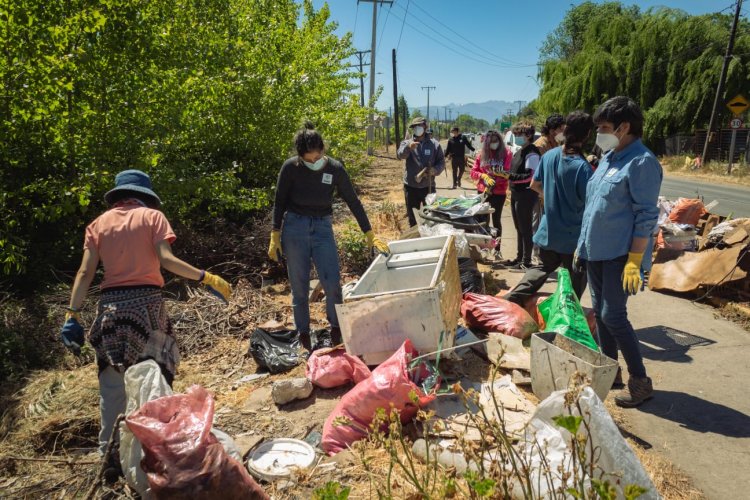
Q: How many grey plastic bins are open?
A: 1